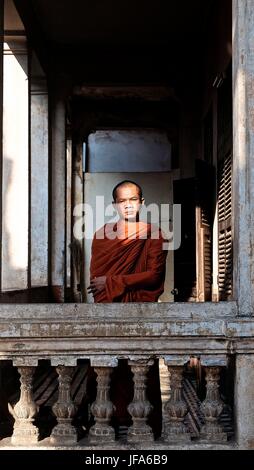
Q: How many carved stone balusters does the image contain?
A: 6